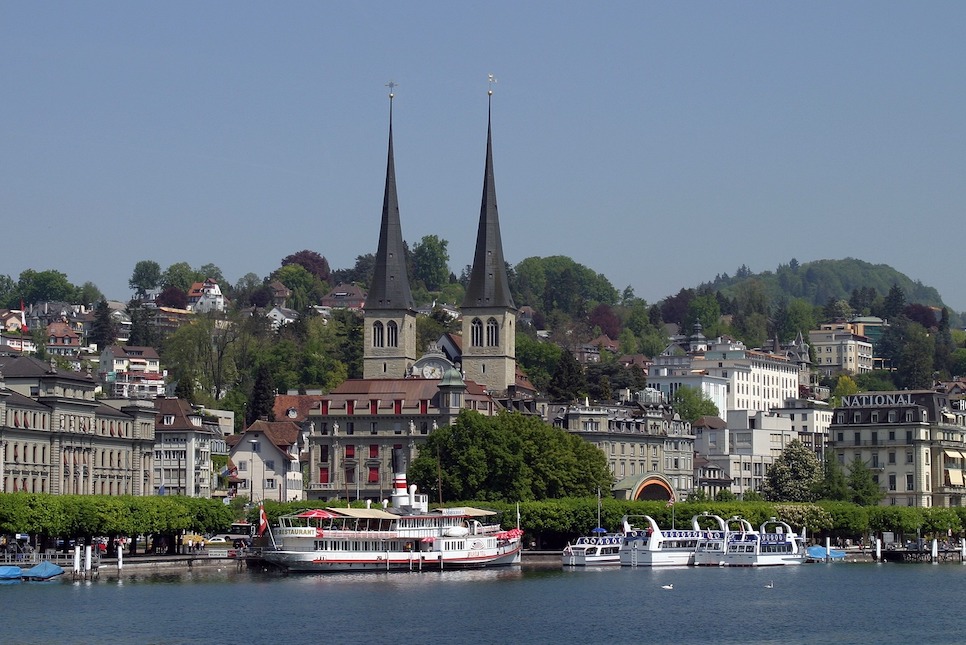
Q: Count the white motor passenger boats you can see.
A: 4